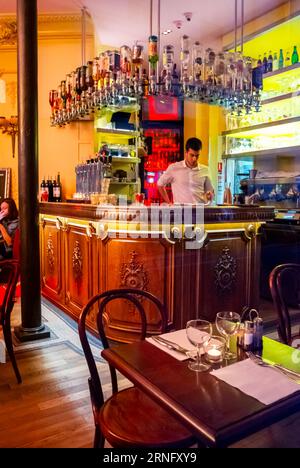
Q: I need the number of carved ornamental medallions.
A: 4